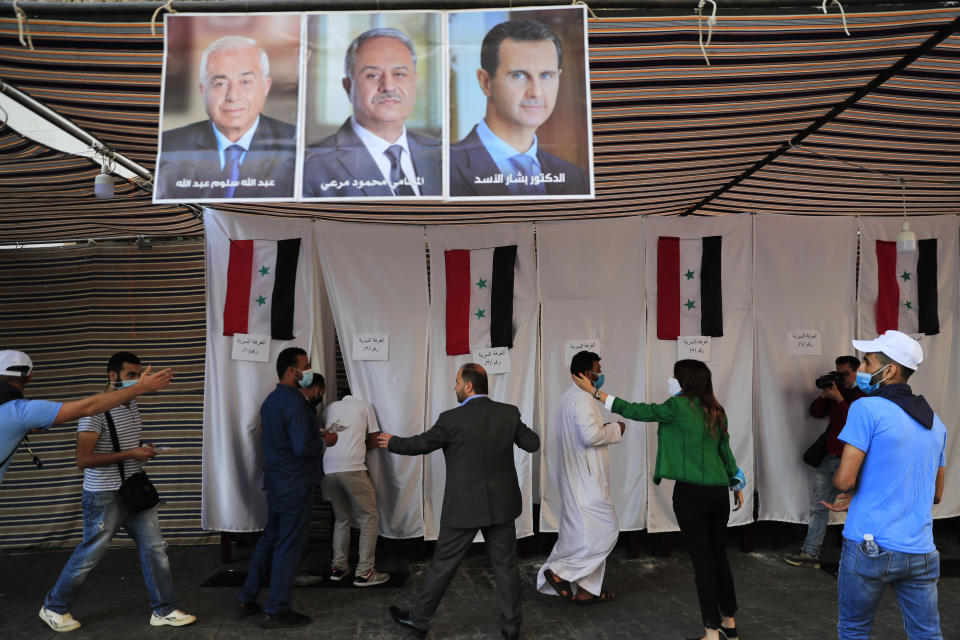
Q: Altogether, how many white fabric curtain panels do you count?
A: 7